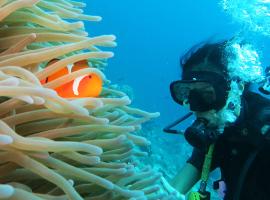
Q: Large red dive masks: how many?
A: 0